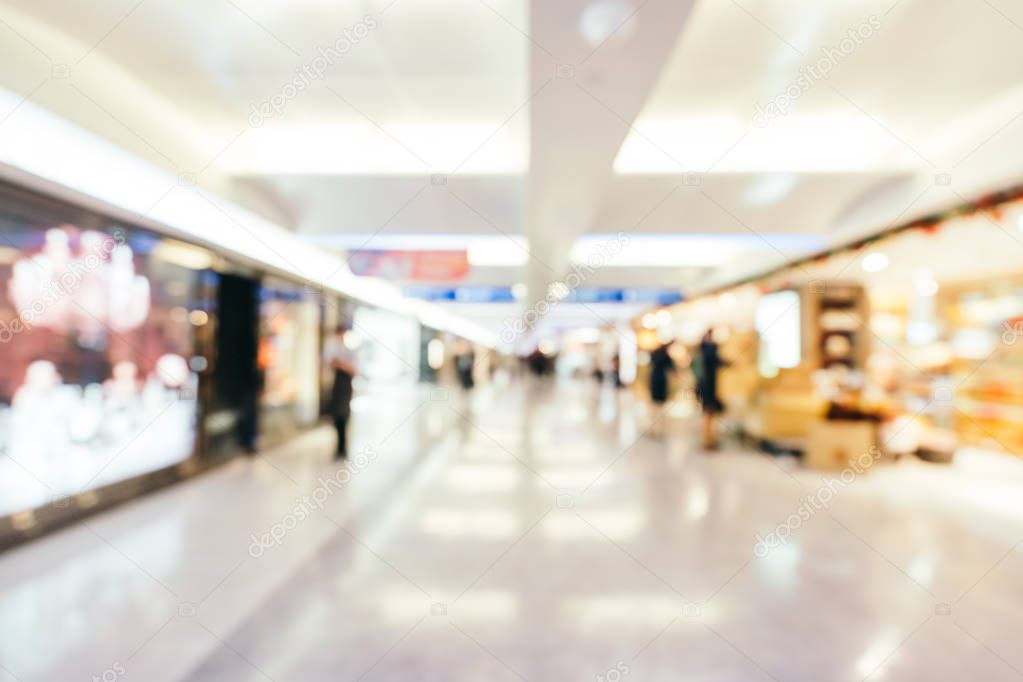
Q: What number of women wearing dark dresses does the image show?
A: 2